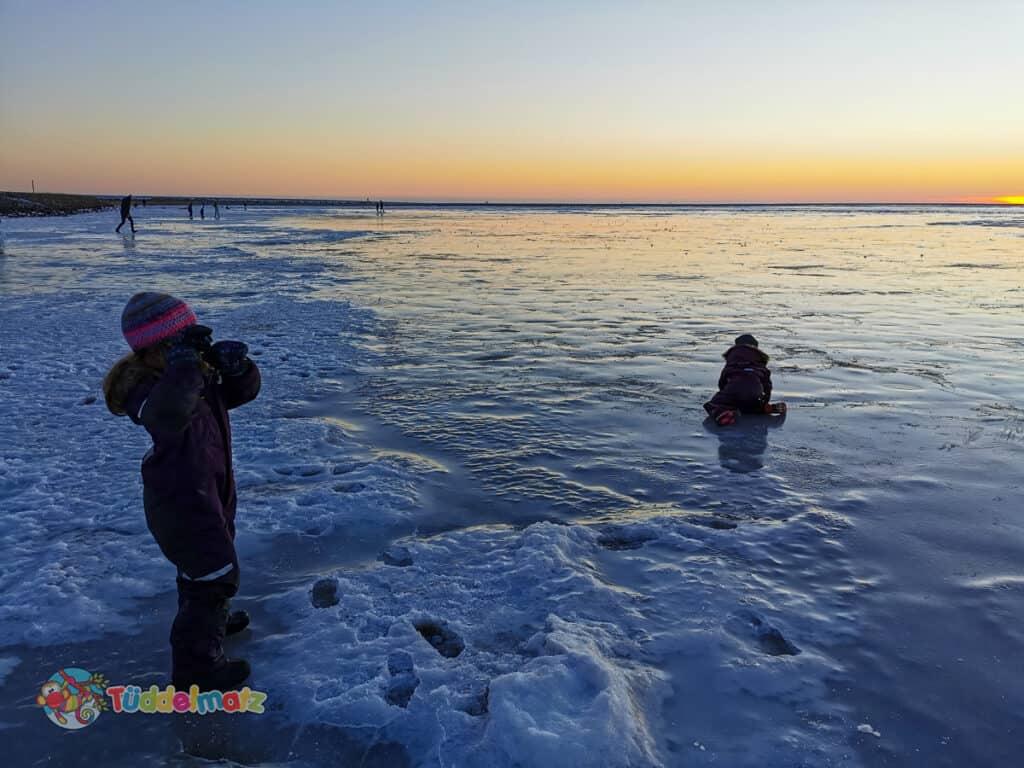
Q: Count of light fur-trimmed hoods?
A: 2